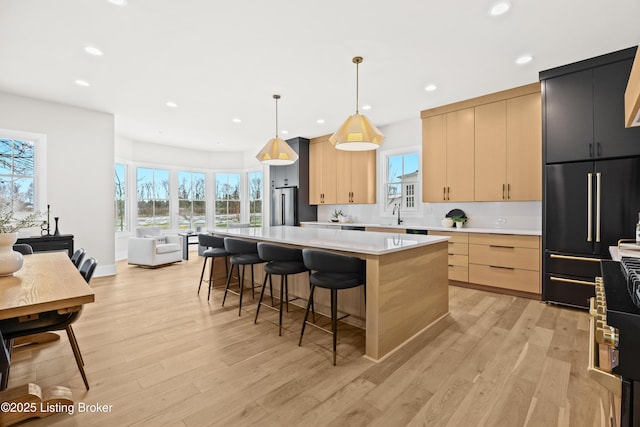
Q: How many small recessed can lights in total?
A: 11